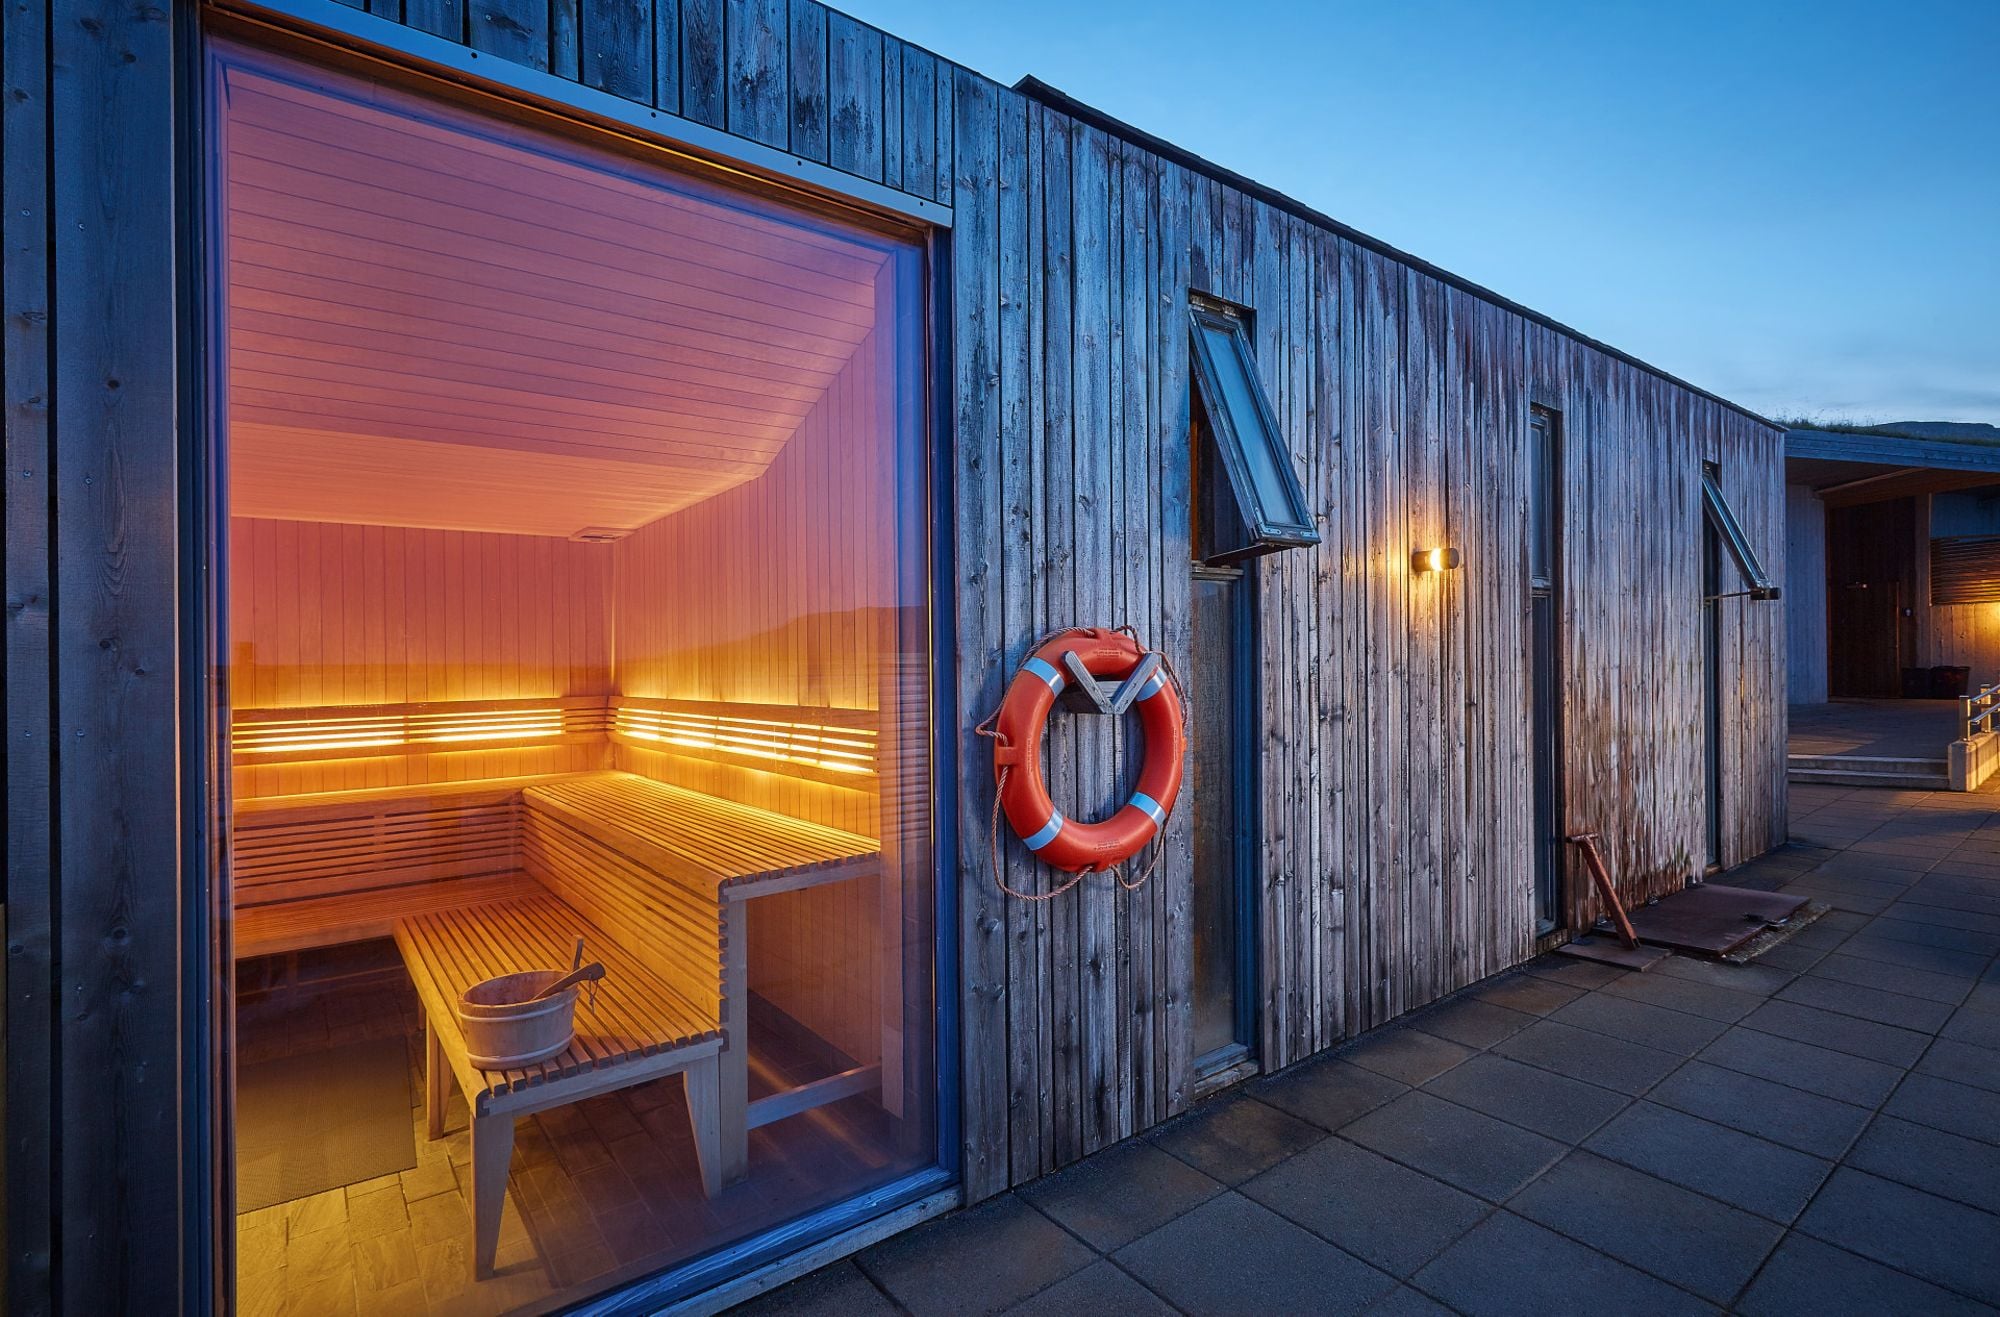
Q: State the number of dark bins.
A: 2